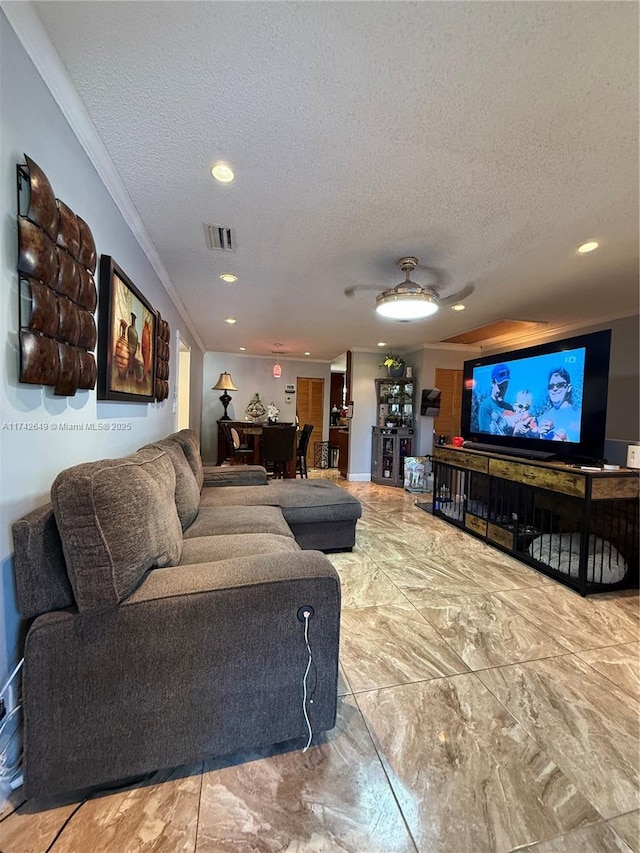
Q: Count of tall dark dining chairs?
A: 3